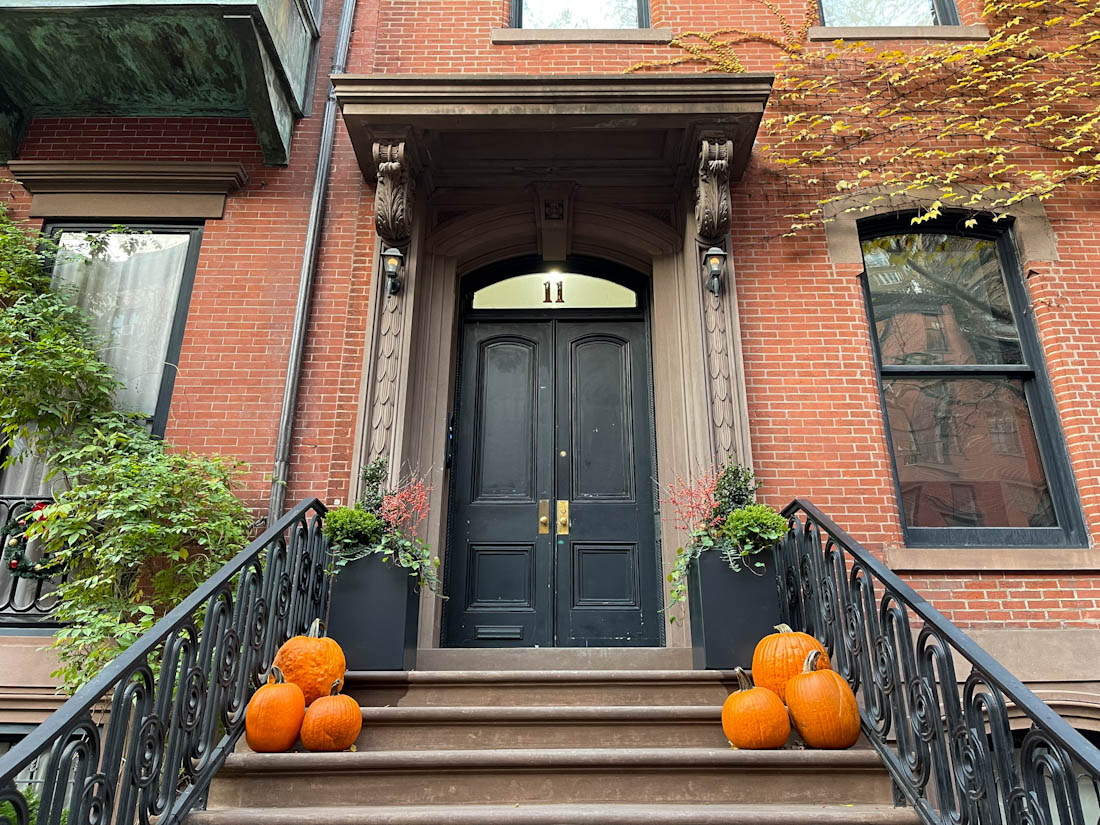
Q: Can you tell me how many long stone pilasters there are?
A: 2